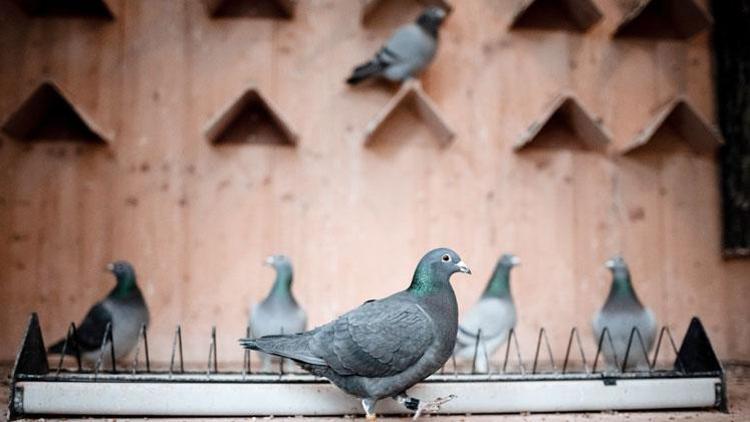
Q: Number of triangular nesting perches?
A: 10